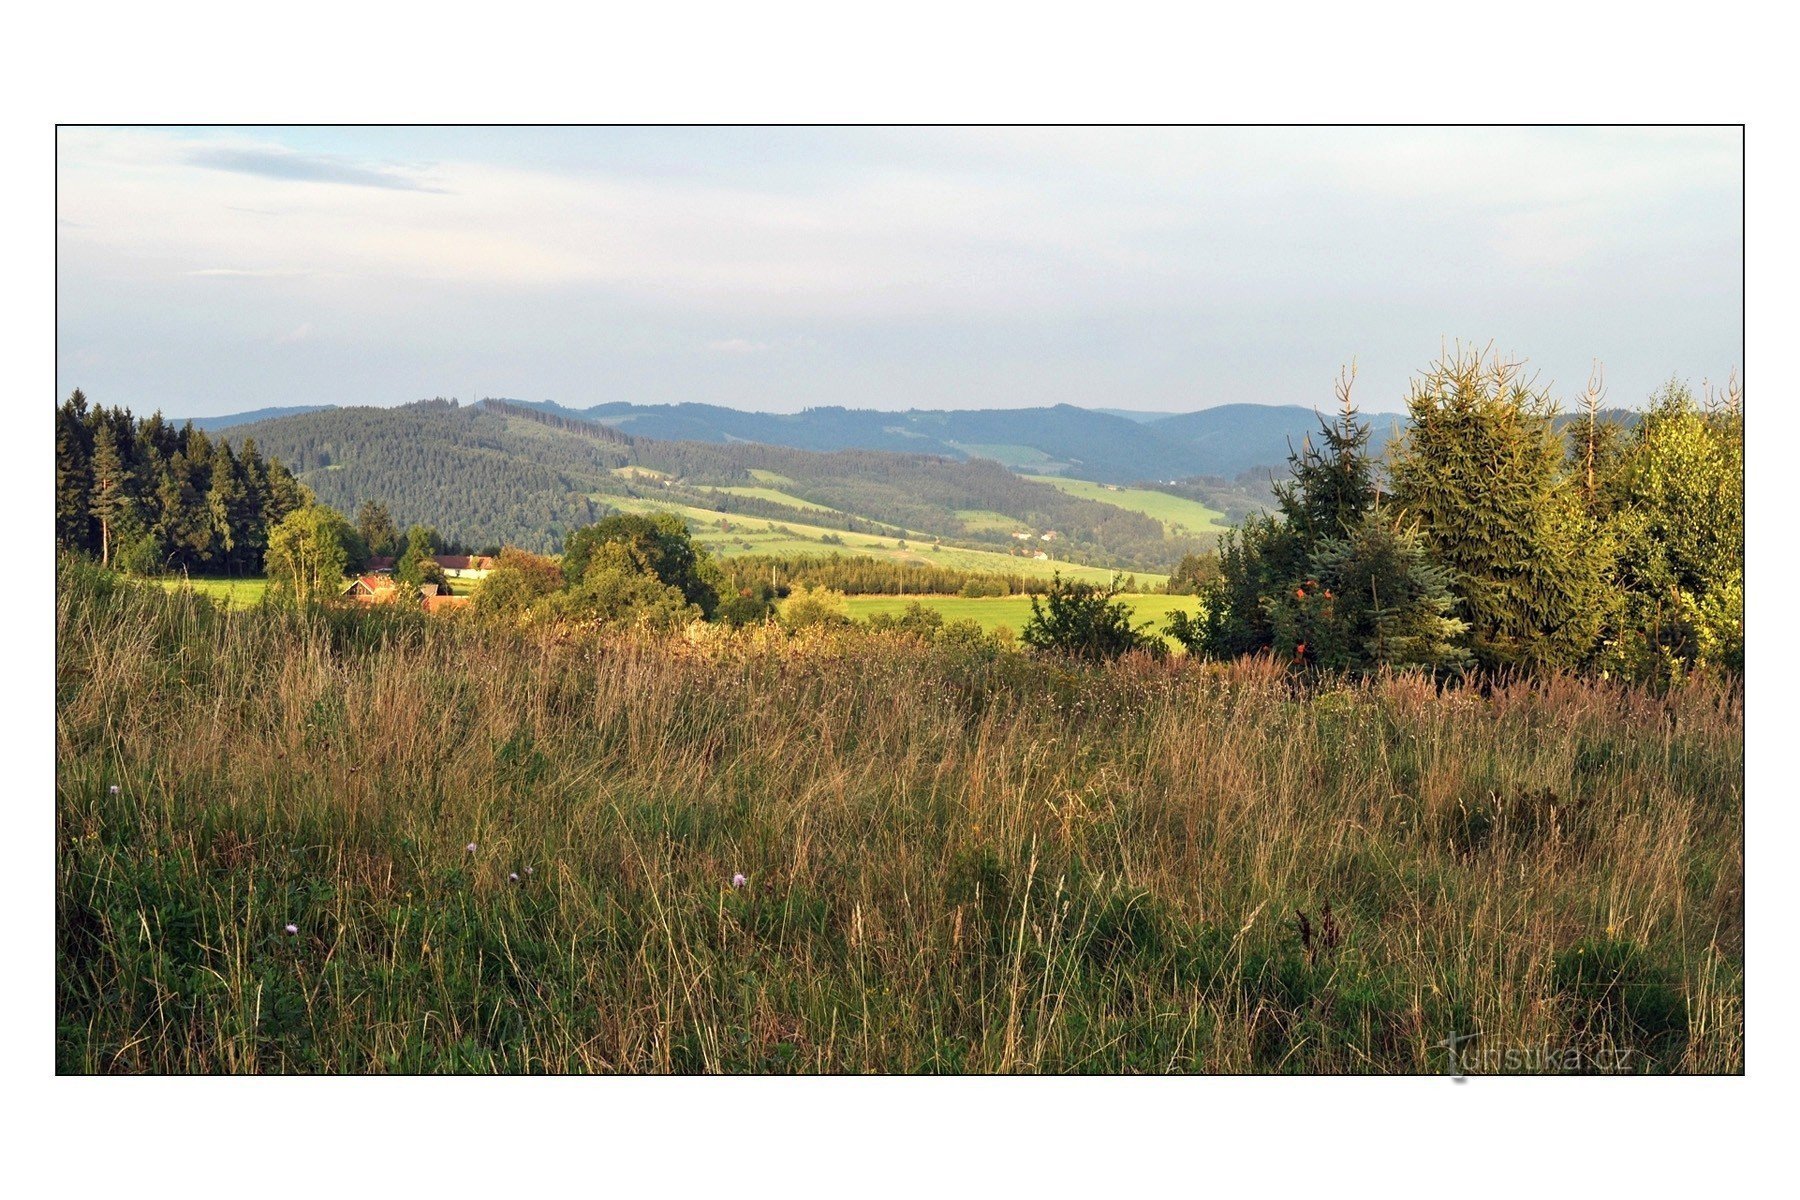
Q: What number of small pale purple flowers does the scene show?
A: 6